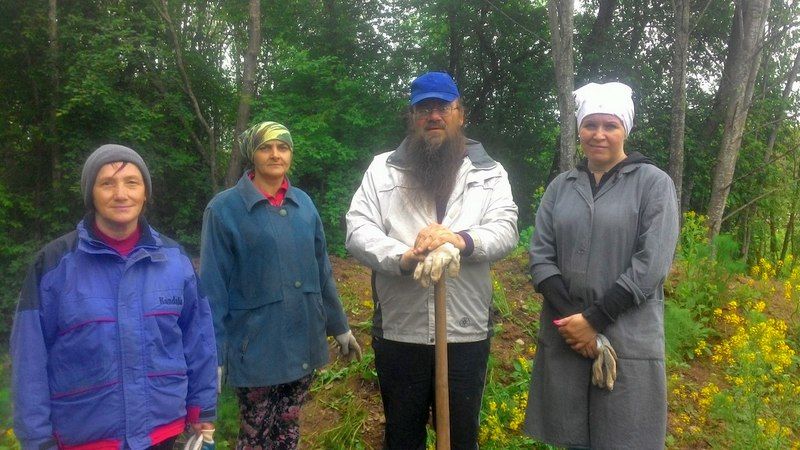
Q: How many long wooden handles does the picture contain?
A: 1